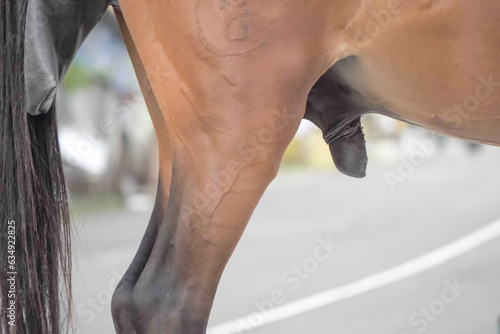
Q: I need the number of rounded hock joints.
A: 2